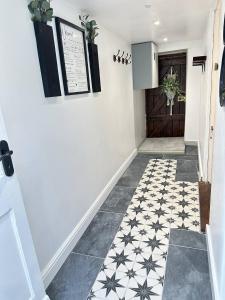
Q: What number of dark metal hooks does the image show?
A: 4